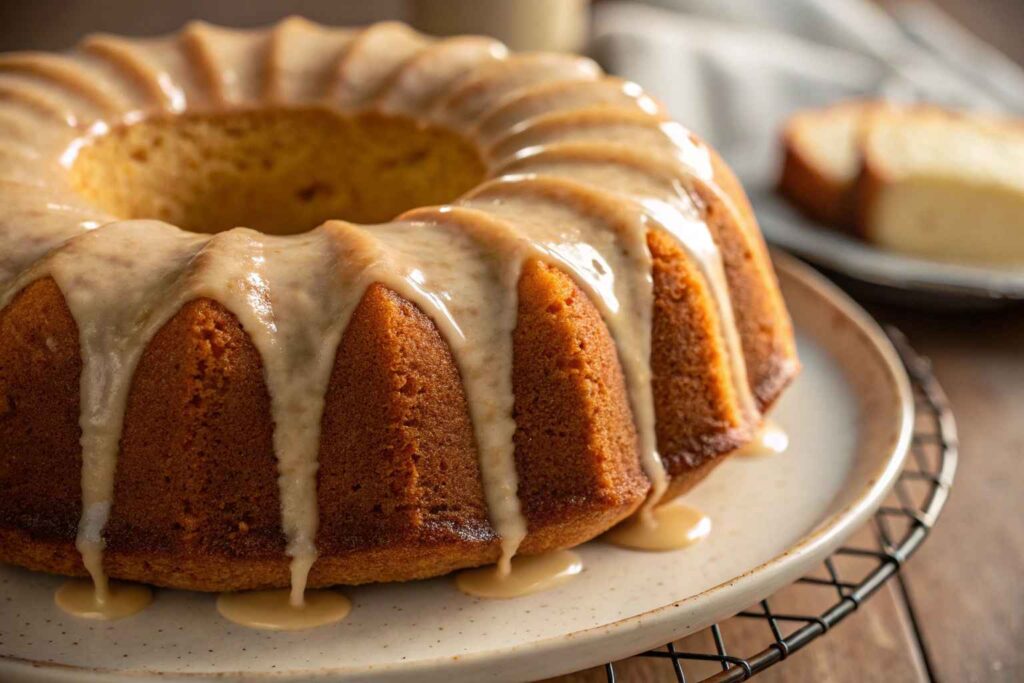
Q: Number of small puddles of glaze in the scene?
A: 5